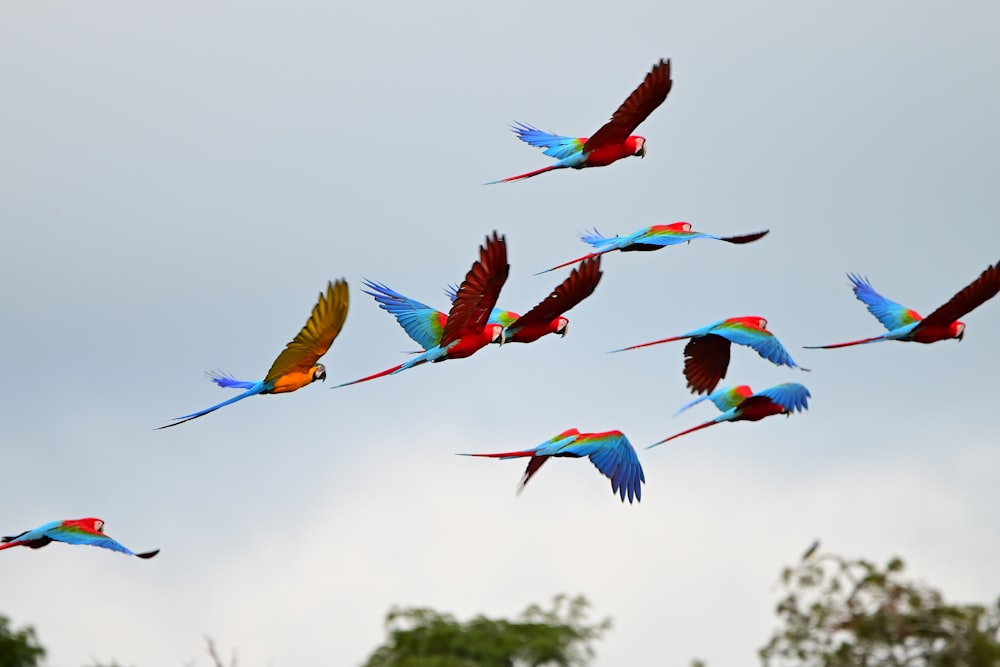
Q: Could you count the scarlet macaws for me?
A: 9